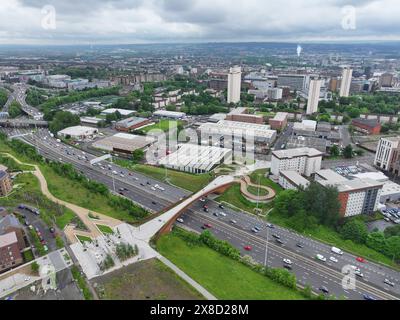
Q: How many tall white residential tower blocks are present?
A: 3